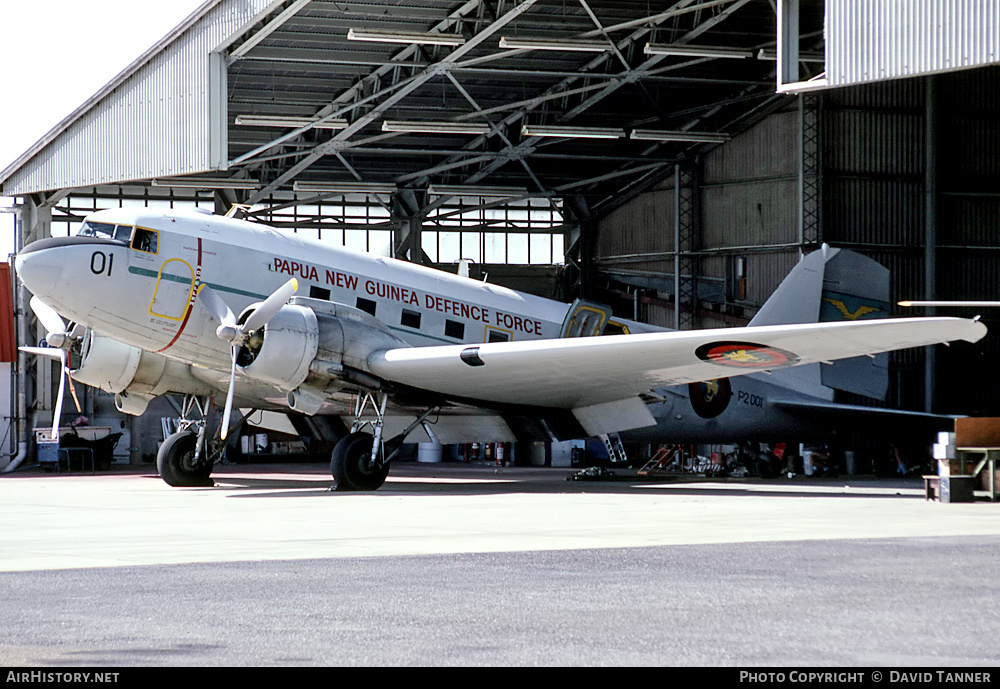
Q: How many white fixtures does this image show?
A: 11